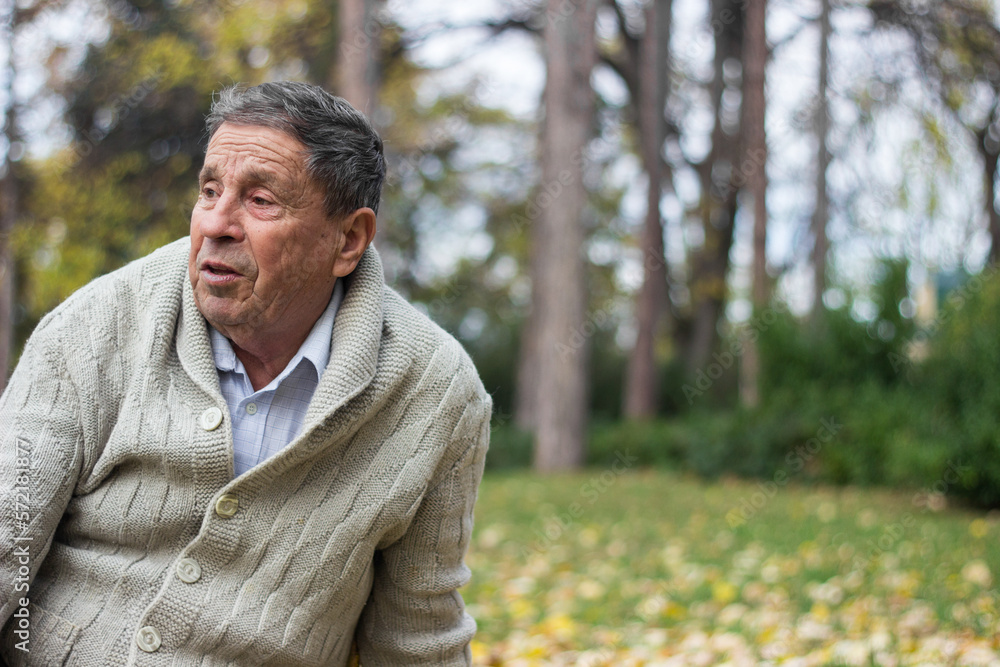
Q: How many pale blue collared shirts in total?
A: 1